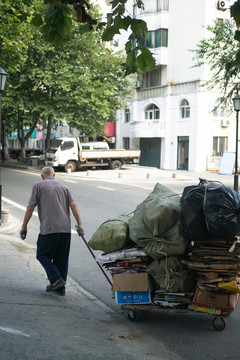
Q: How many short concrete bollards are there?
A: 6